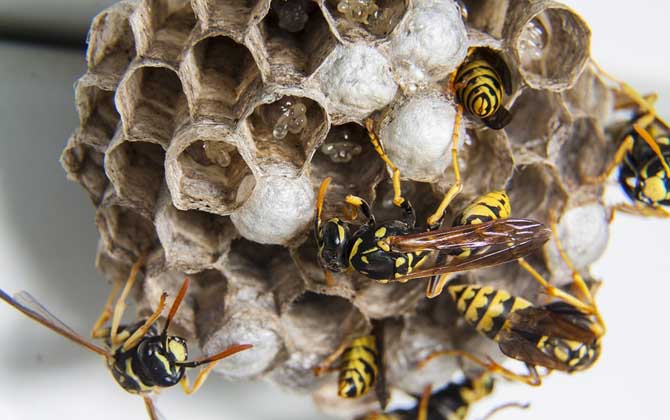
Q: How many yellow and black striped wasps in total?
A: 7